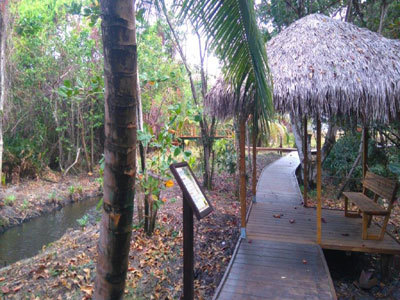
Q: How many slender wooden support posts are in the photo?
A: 5